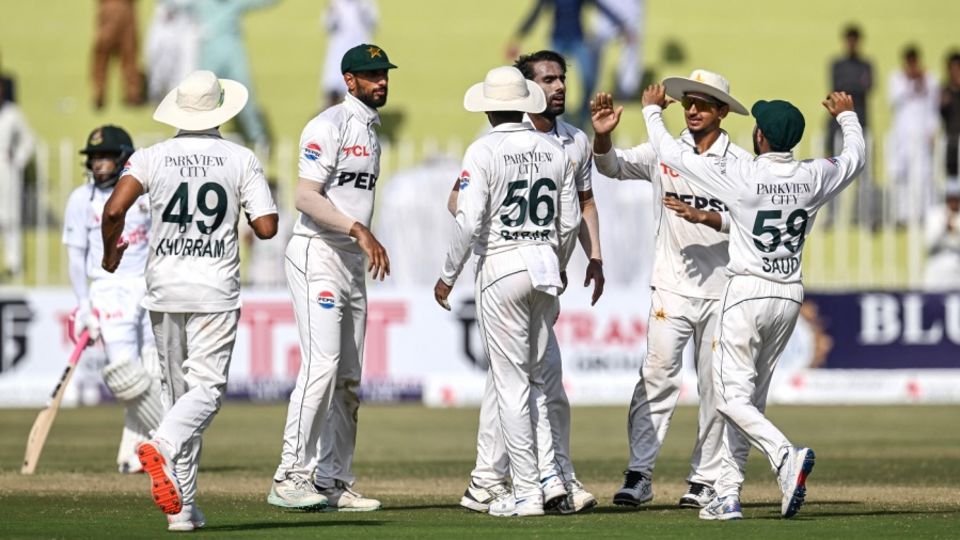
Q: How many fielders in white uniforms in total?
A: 6